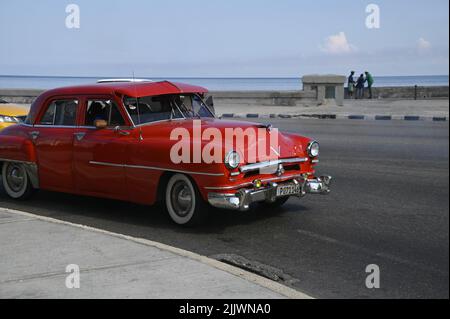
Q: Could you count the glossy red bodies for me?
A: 1